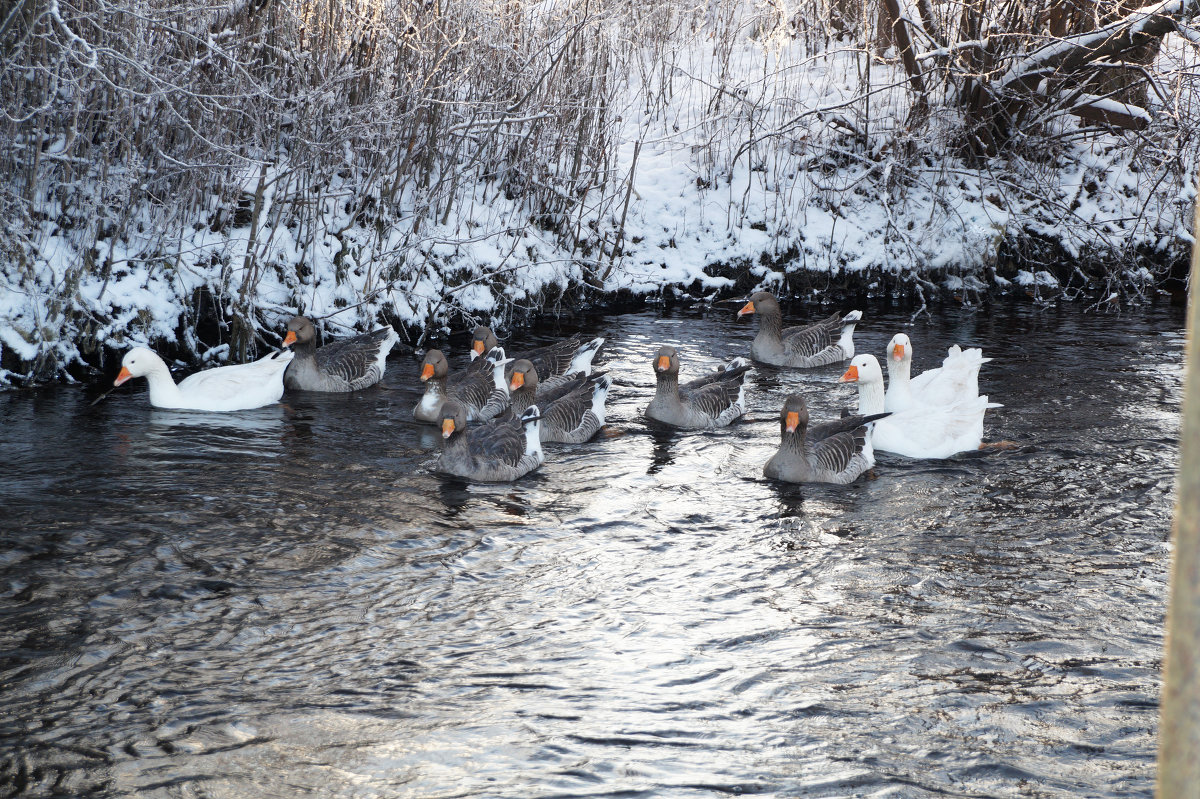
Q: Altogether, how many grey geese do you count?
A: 8